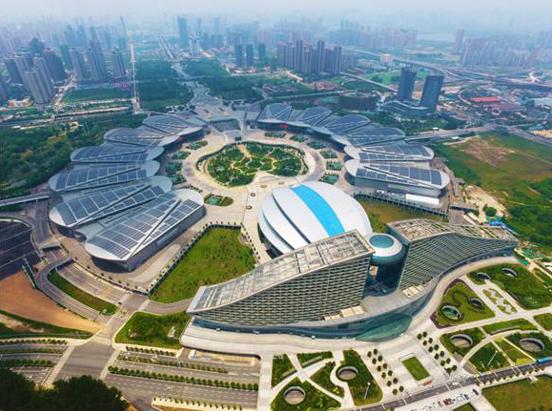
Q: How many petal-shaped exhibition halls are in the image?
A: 12